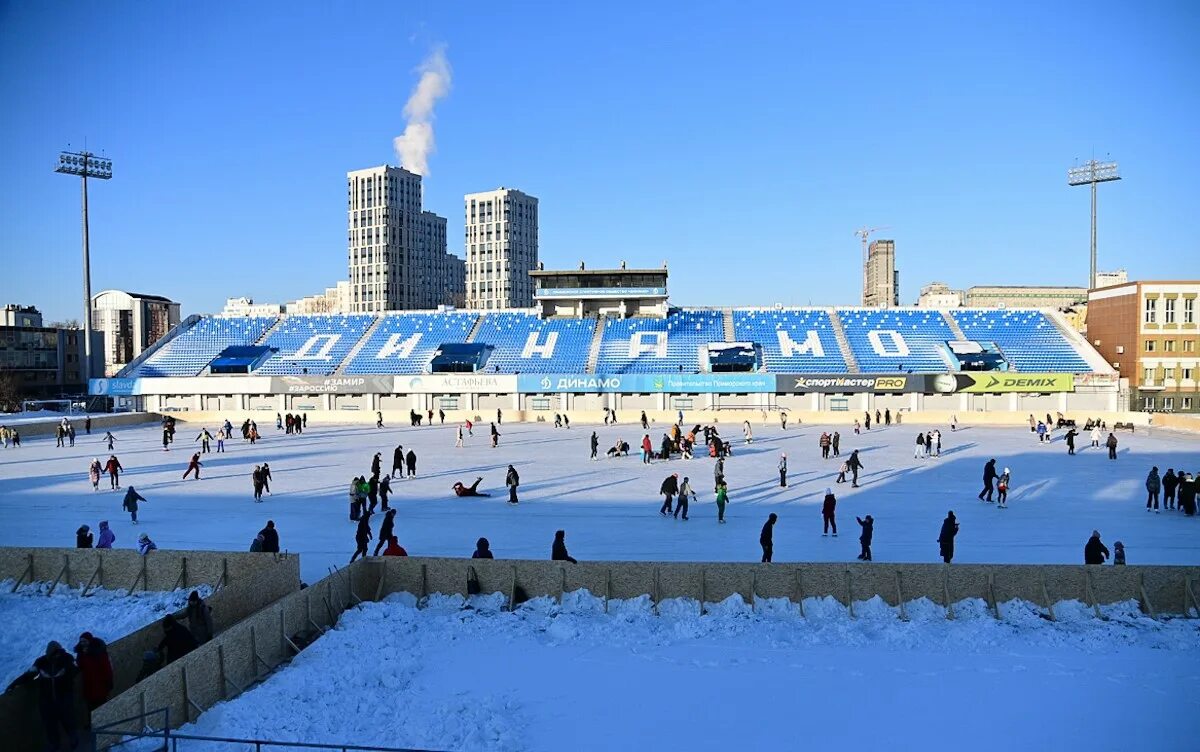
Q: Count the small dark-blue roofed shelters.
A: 4